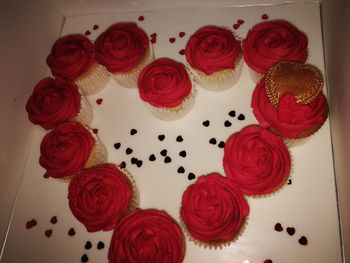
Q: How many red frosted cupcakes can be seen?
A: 12